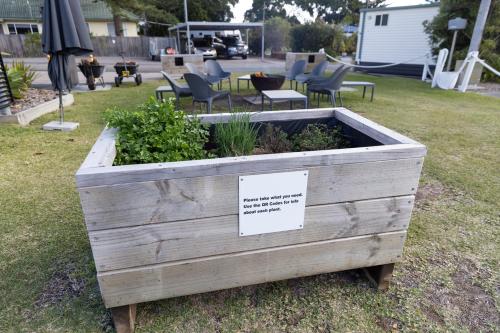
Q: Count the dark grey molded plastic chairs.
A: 8